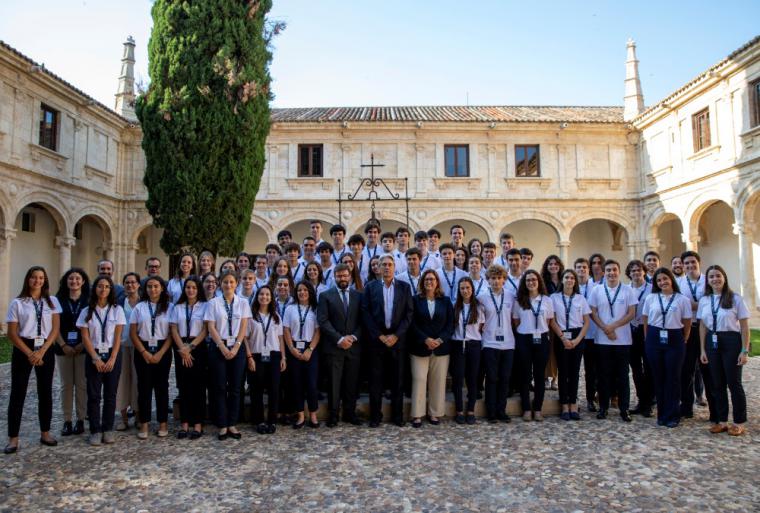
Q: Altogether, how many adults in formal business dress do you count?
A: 3